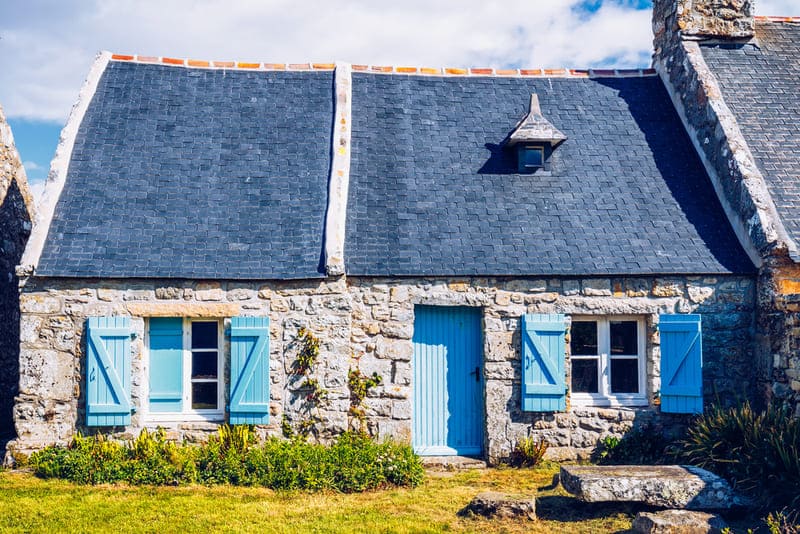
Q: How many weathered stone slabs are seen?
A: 3